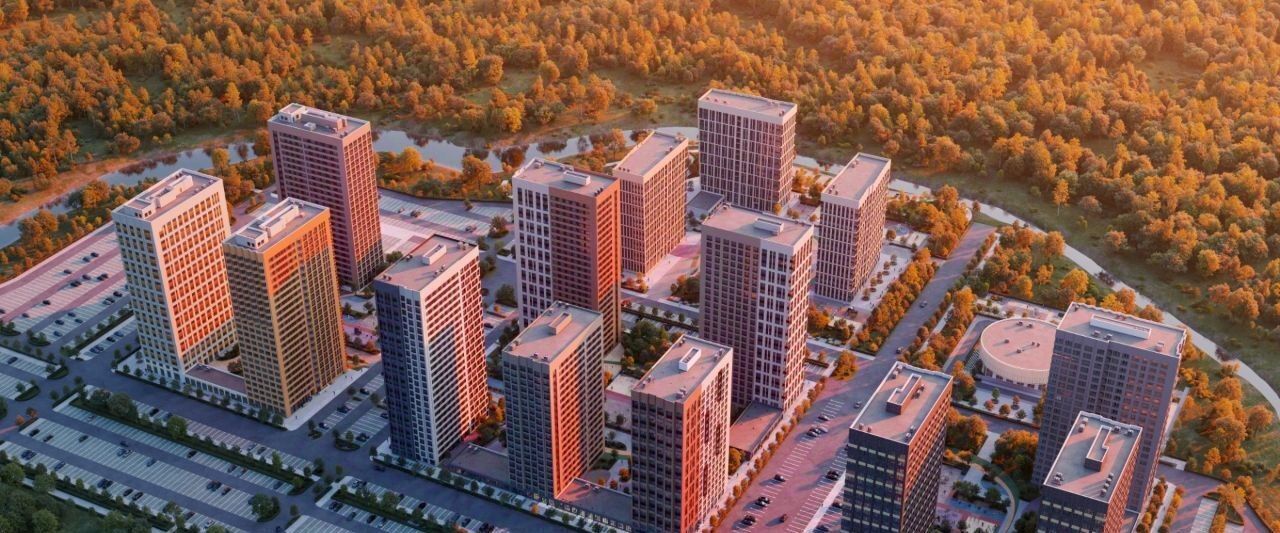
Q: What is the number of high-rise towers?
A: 14